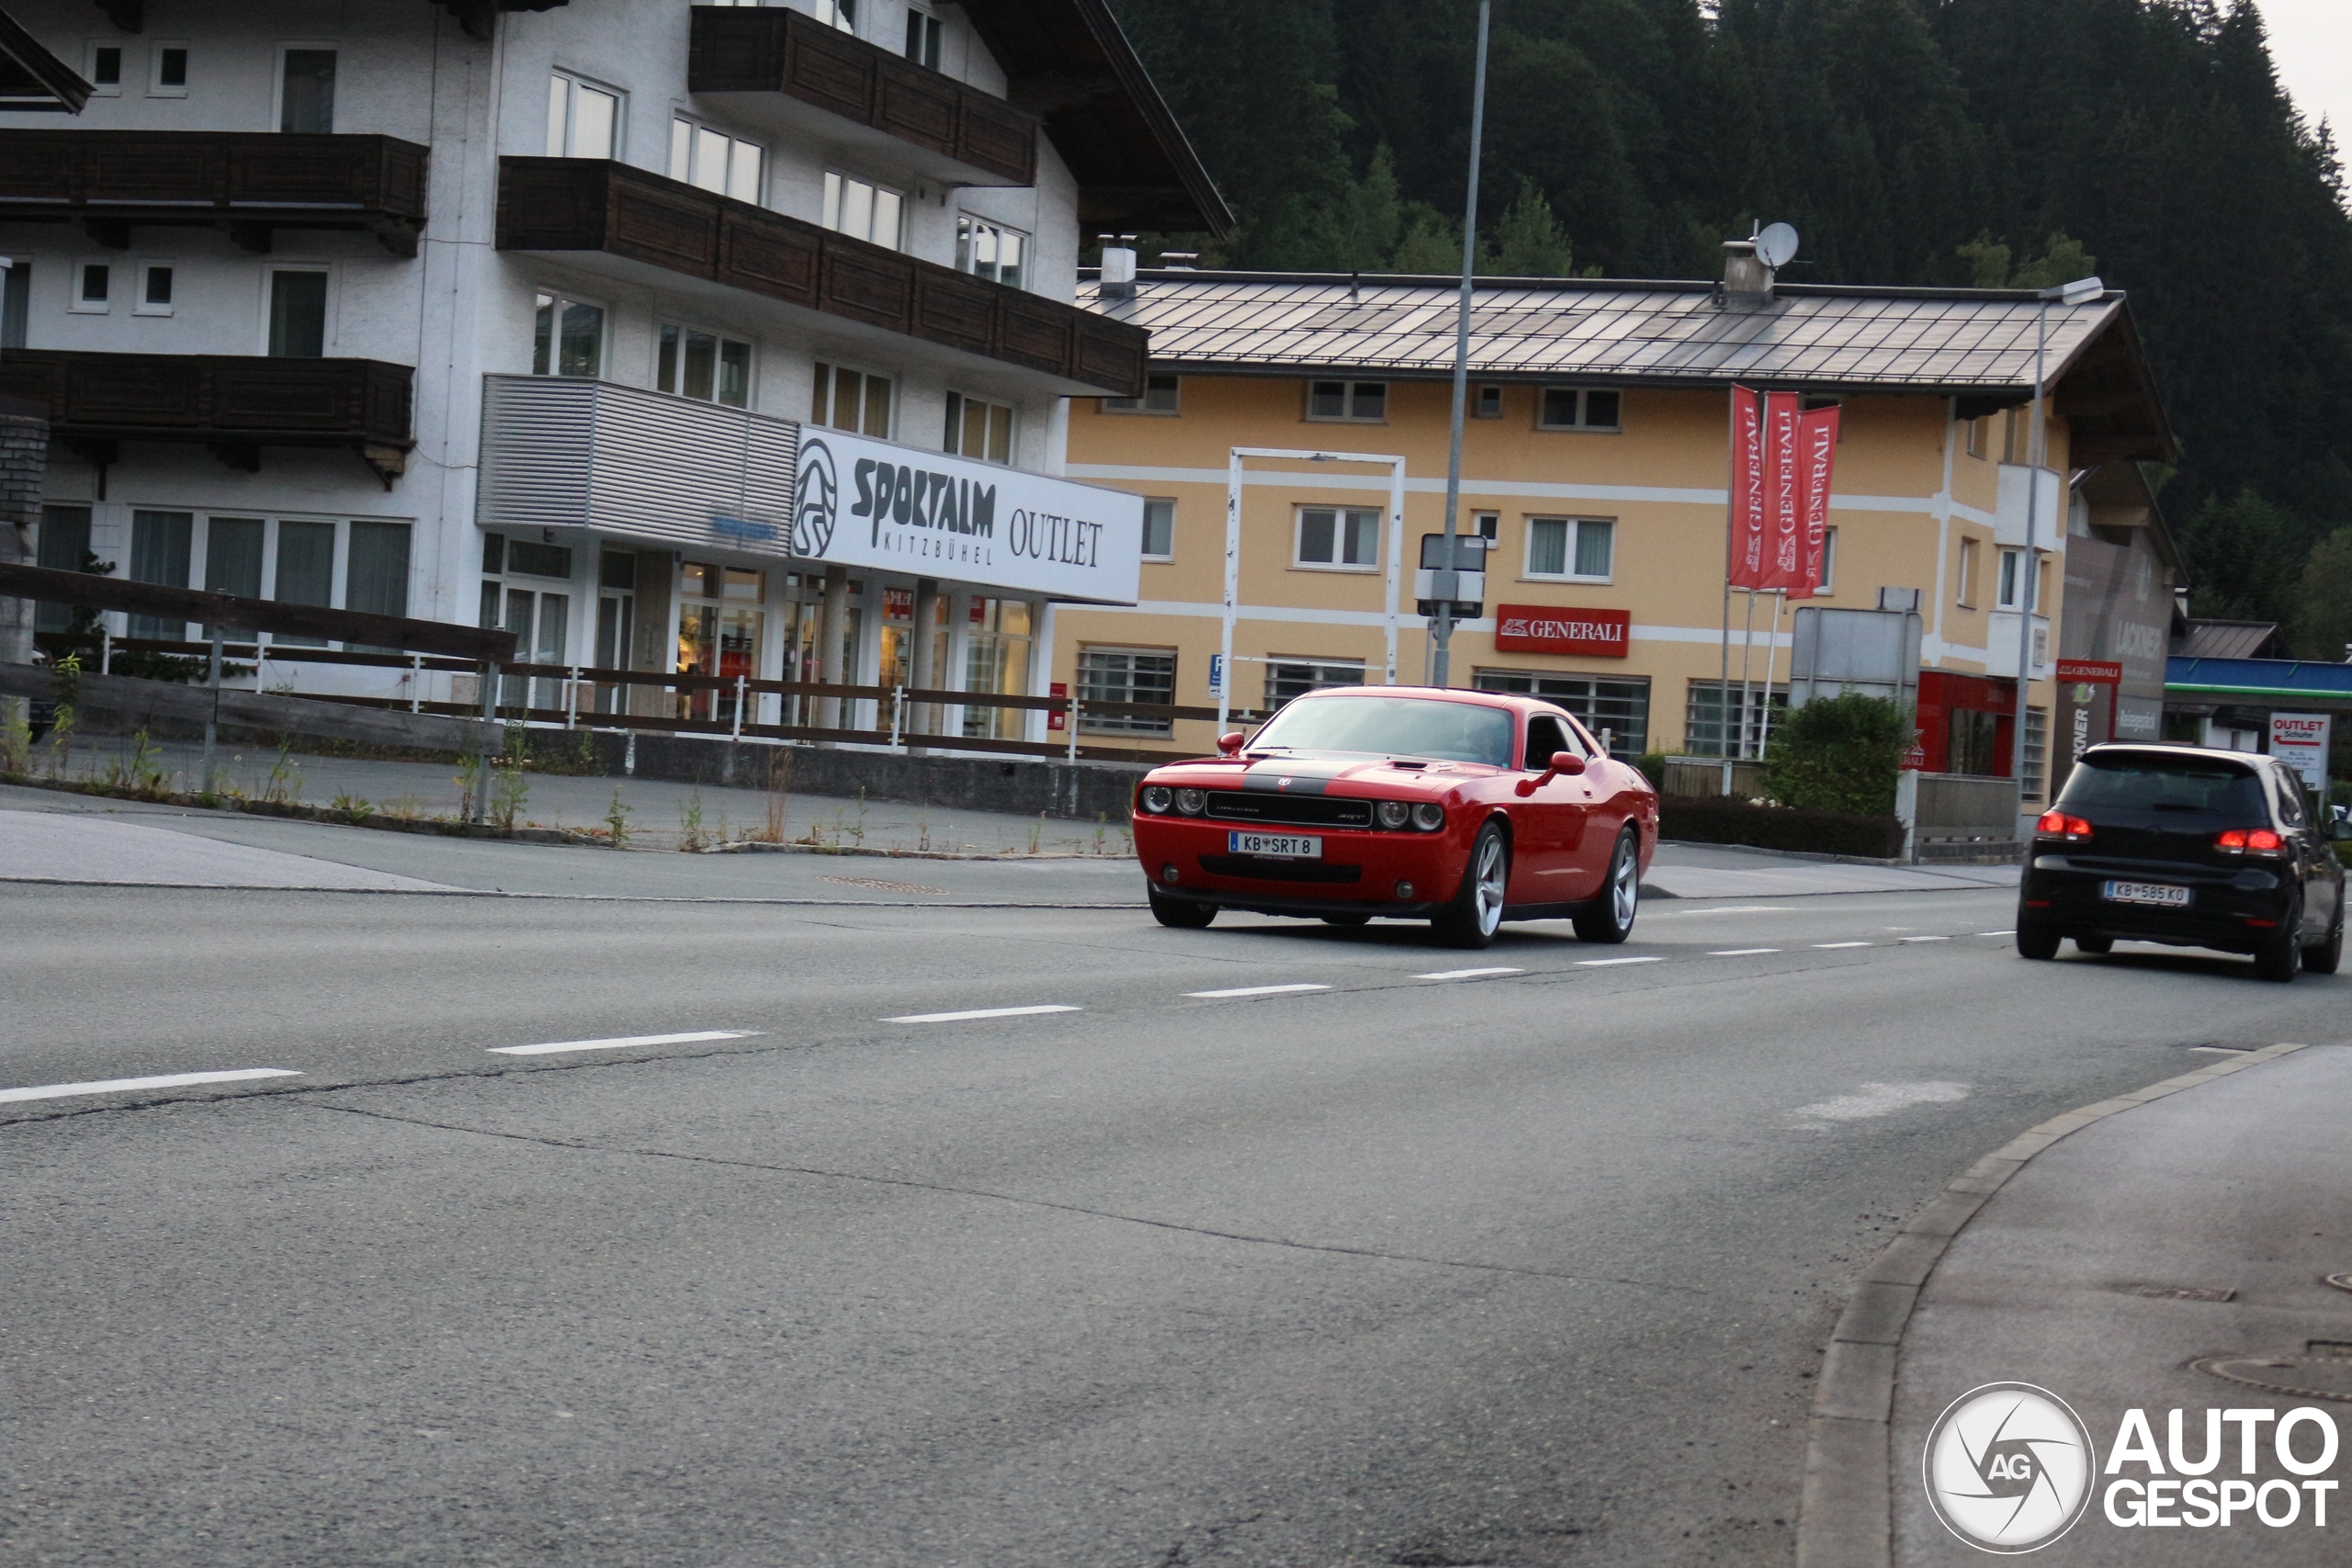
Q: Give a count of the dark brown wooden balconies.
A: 4